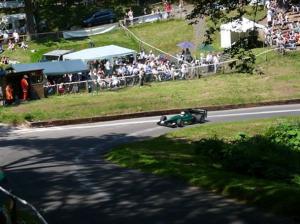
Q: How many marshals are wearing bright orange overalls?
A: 2